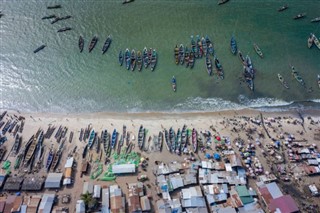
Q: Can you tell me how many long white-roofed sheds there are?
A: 1